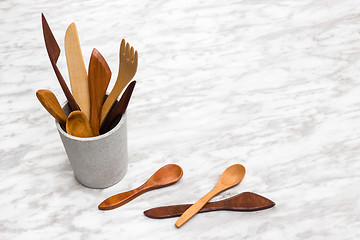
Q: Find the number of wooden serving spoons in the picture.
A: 3